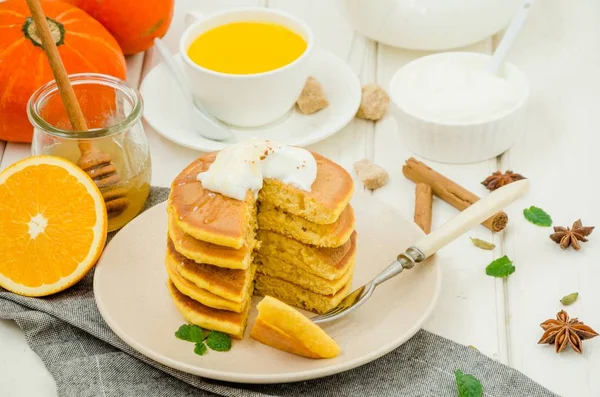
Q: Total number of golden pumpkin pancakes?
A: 5